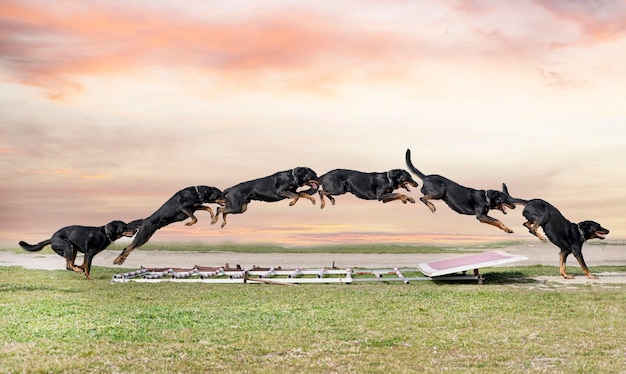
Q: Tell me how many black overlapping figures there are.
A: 6